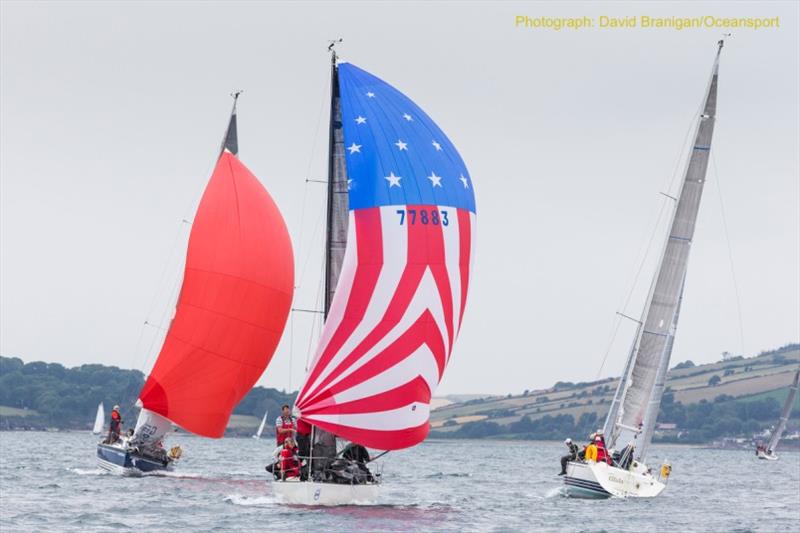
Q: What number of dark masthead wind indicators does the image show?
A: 3